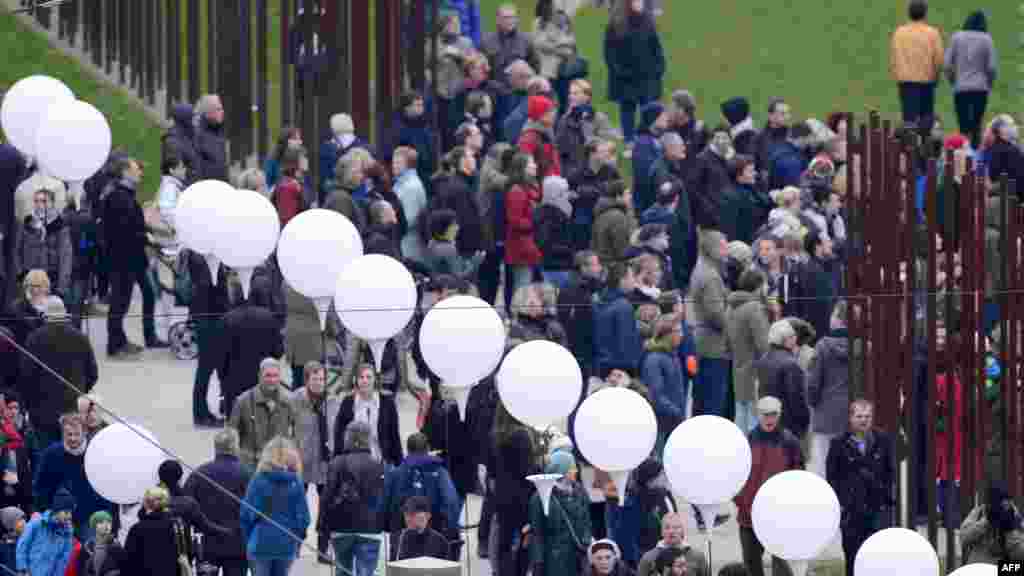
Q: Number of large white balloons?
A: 14